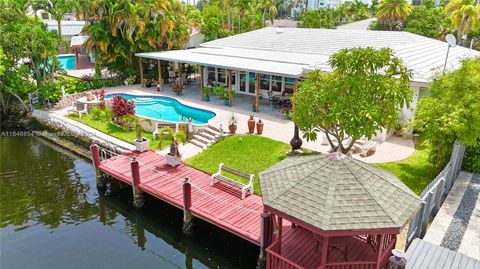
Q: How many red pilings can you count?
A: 4